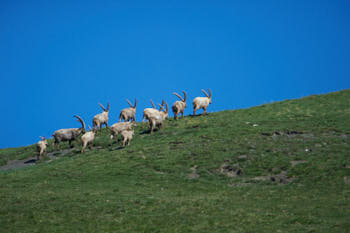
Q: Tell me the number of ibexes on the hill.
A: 11